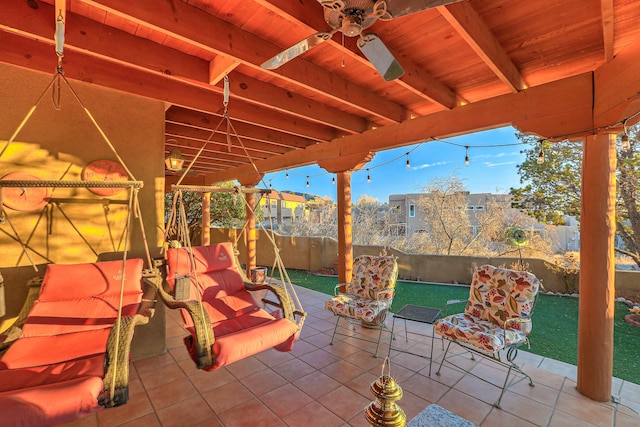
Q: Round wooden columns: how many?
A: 4